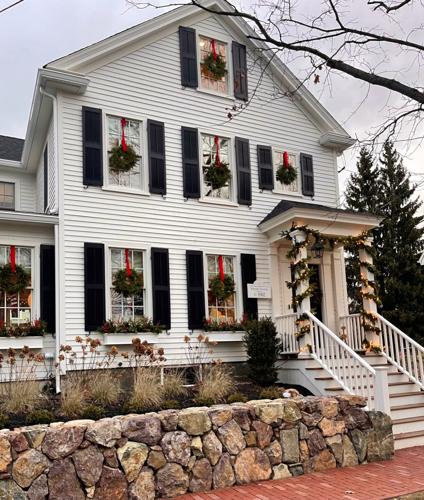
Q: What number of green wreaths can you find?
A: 7